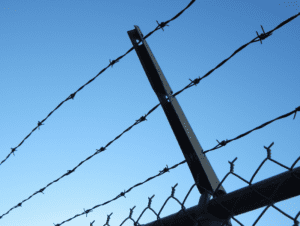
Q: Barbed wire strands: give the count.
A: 3